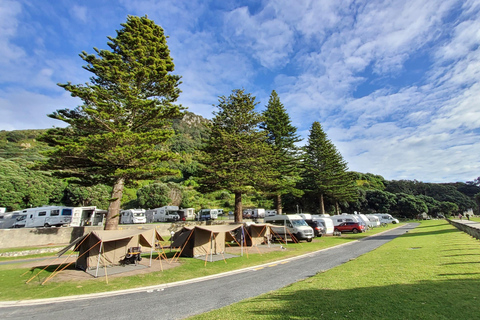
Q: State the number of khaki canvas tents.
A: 3